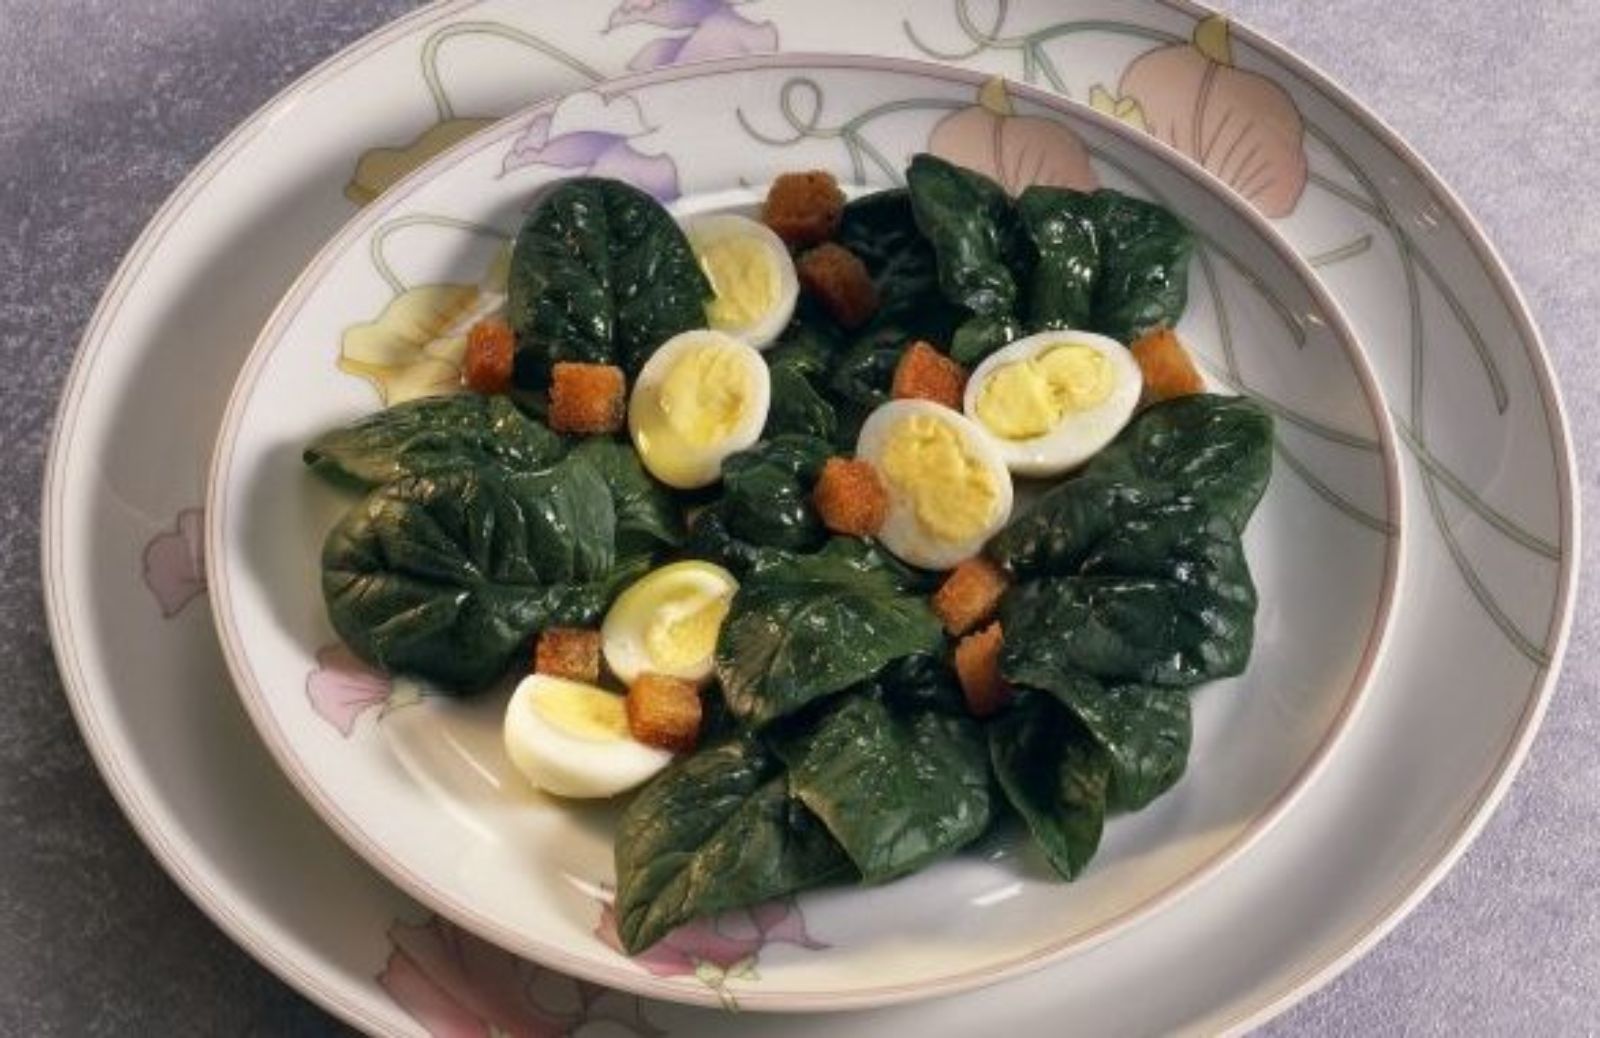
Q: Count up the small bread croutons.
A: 11